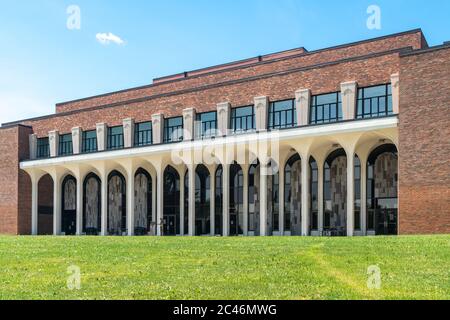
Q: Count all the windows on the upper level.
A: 11